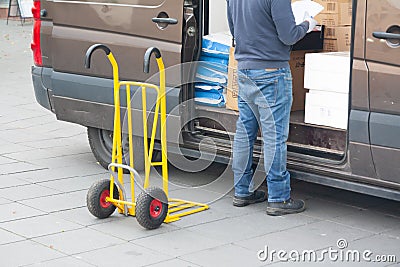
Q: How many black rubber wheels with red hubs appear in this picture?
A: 2